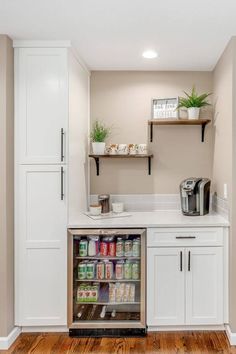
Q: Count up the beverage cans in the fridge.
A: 14